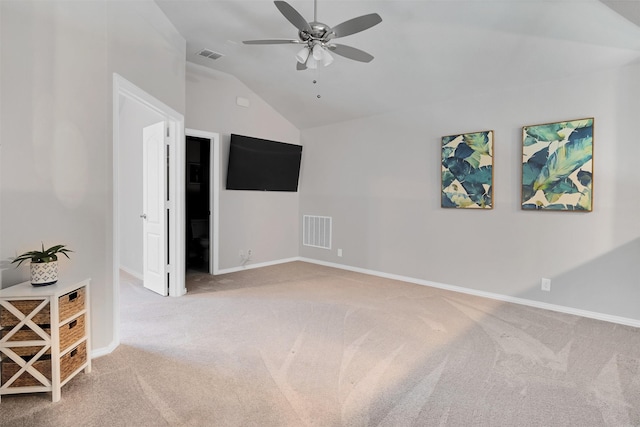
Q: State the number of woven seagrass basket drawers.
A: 3